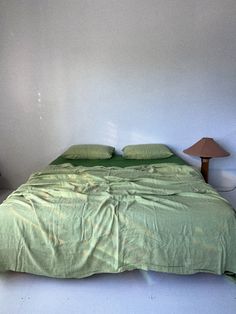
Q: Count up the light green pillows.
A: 2